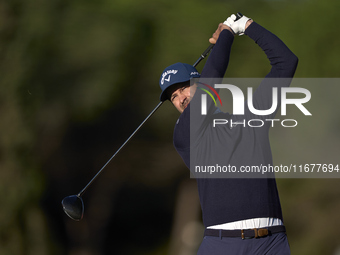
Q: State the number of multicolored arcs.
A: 2